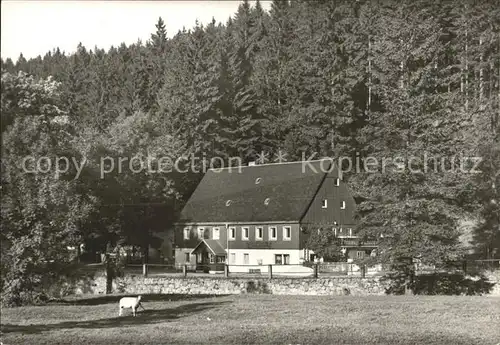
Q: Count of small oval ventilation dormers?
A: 3